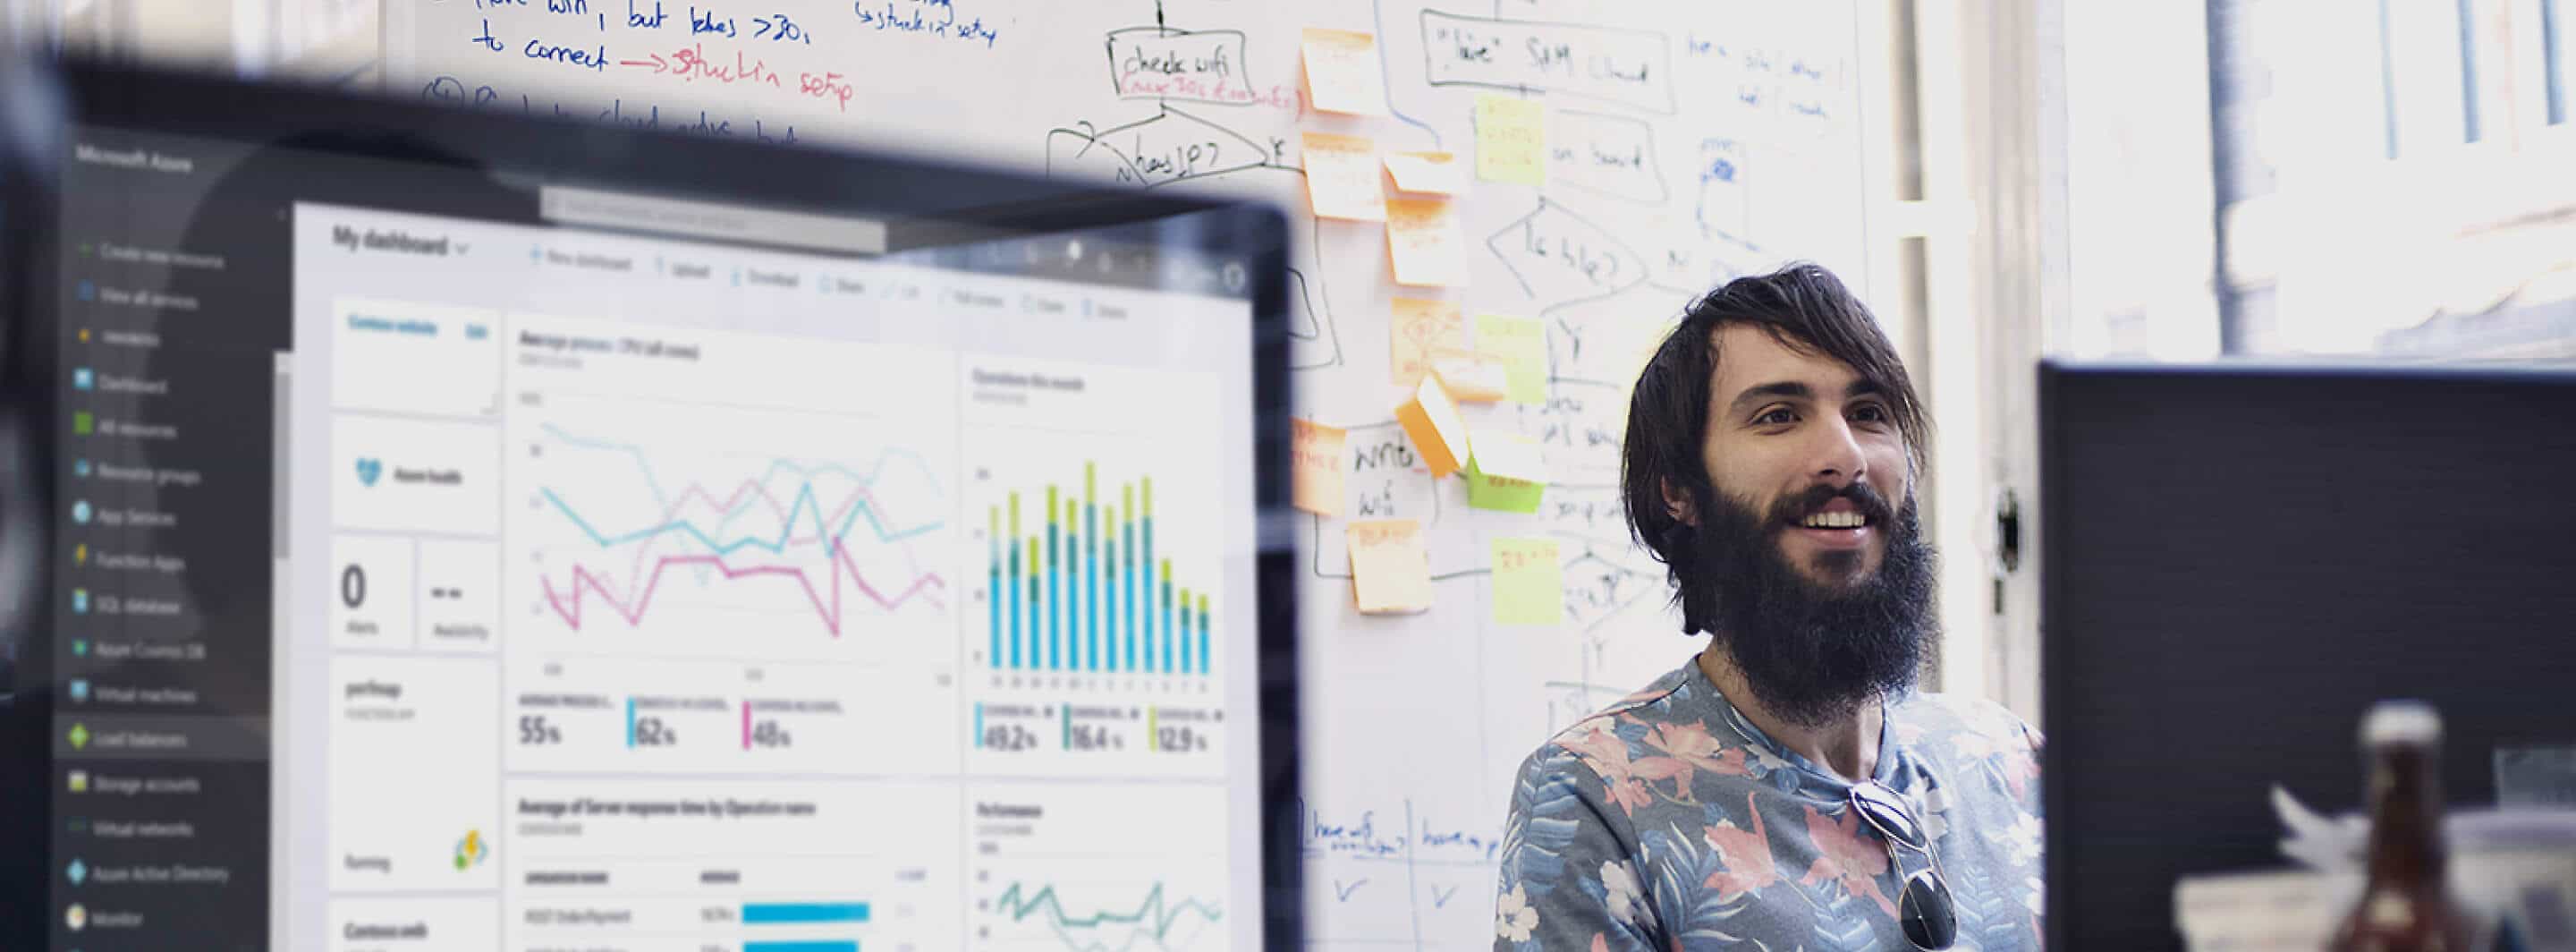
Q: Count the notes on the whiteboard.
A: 13